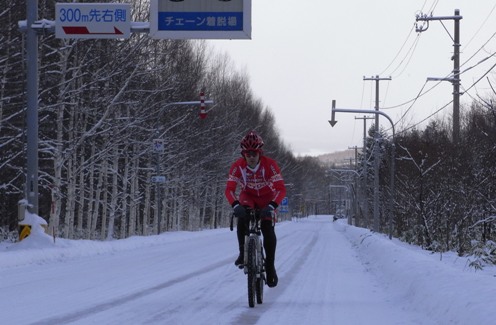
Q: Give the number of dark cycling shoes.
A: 2